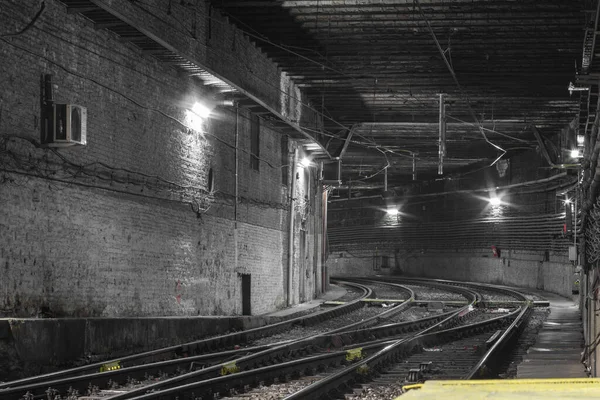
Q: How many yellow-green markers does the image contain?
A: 3